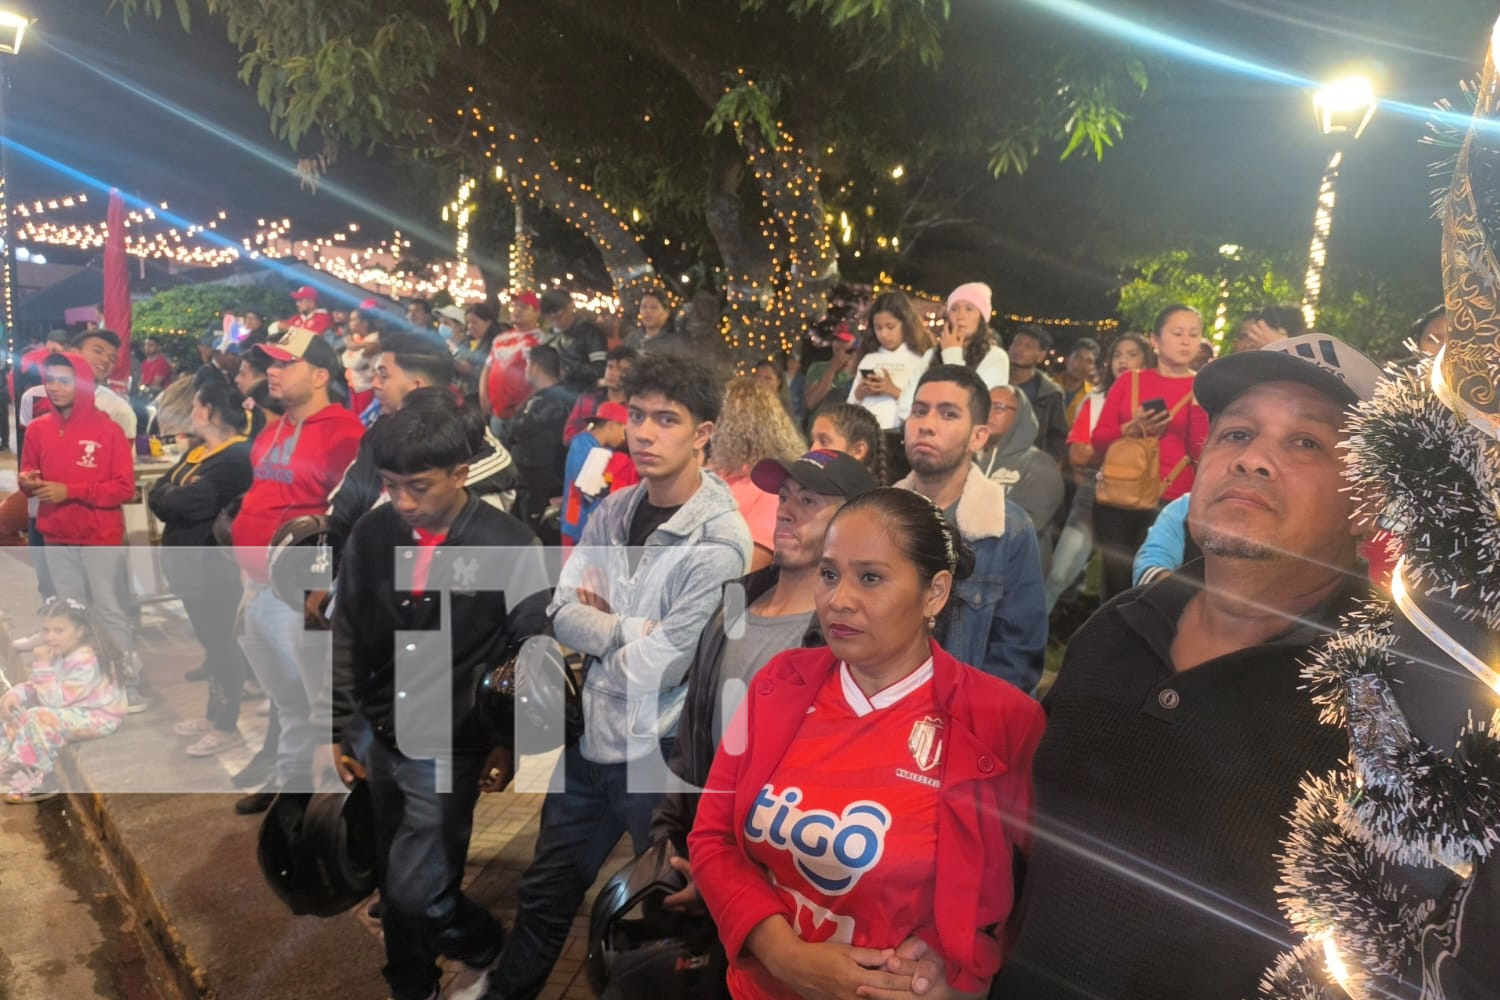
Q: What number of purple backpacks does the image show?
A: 0